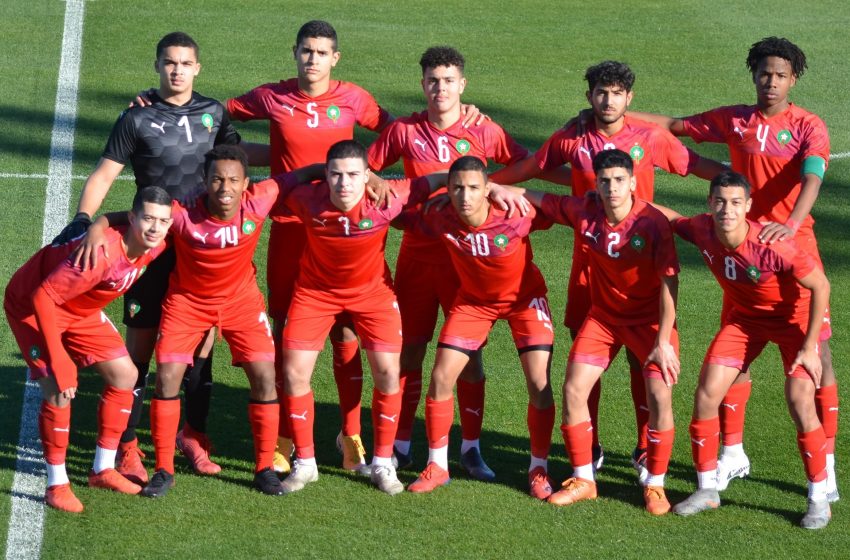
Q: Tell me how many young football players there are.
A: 11